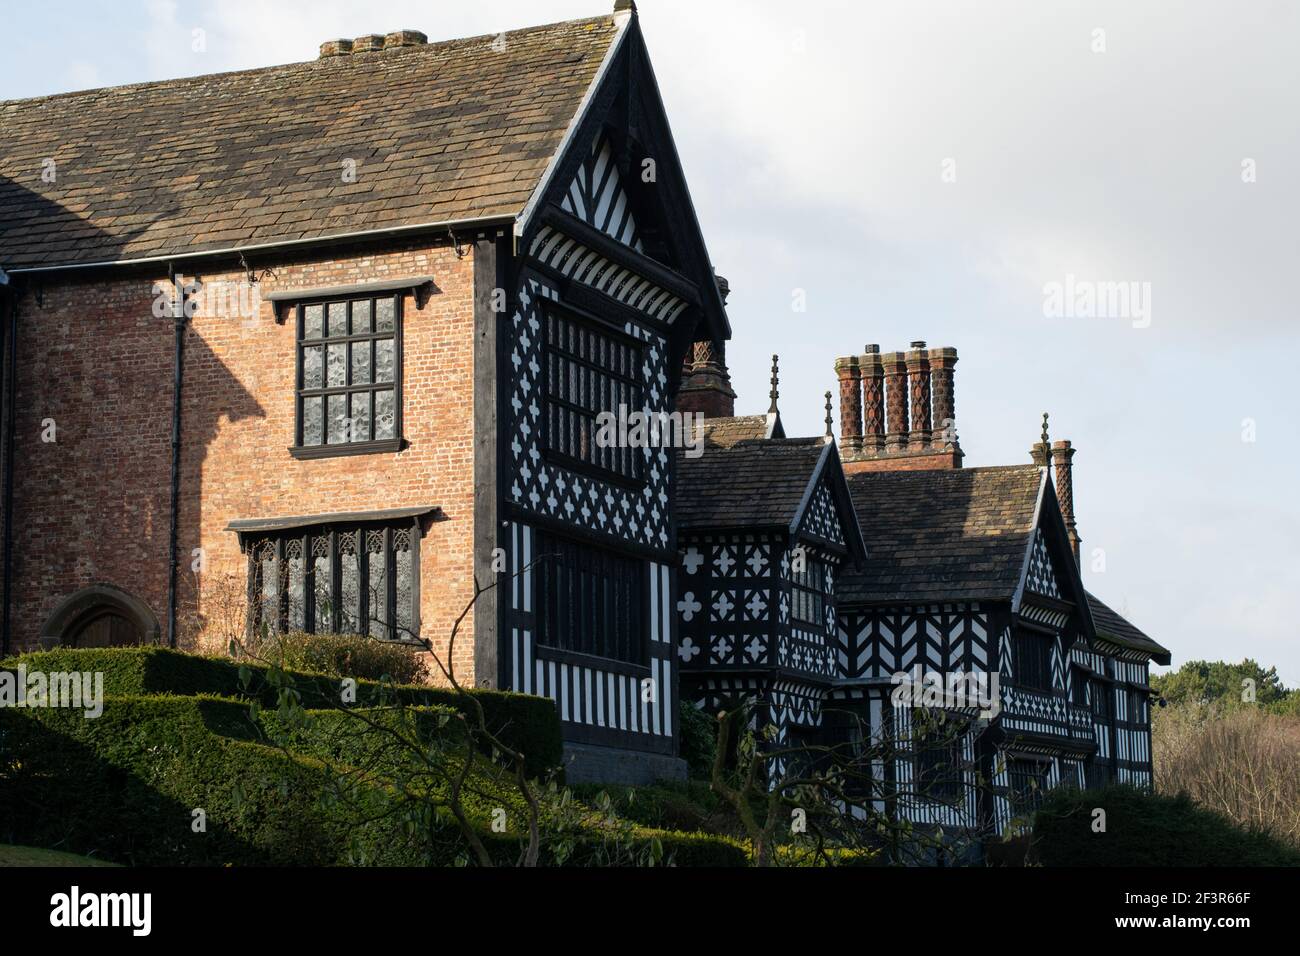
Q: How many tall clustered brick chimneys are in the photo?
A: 5